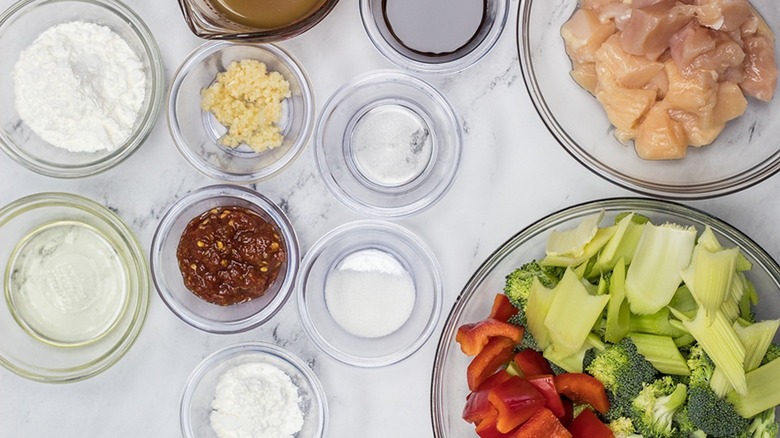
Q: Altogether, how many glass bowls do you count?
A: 10